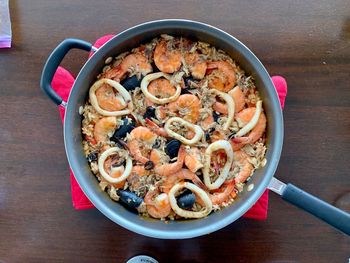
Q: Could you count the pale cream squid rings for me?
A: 8